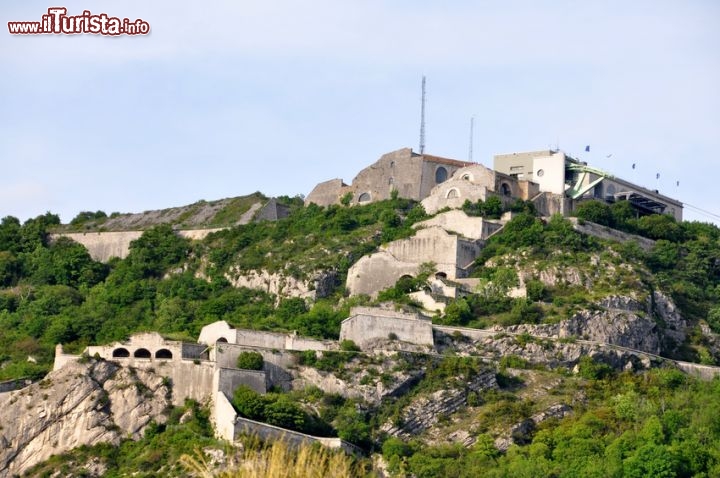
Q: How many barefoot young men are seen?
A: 0